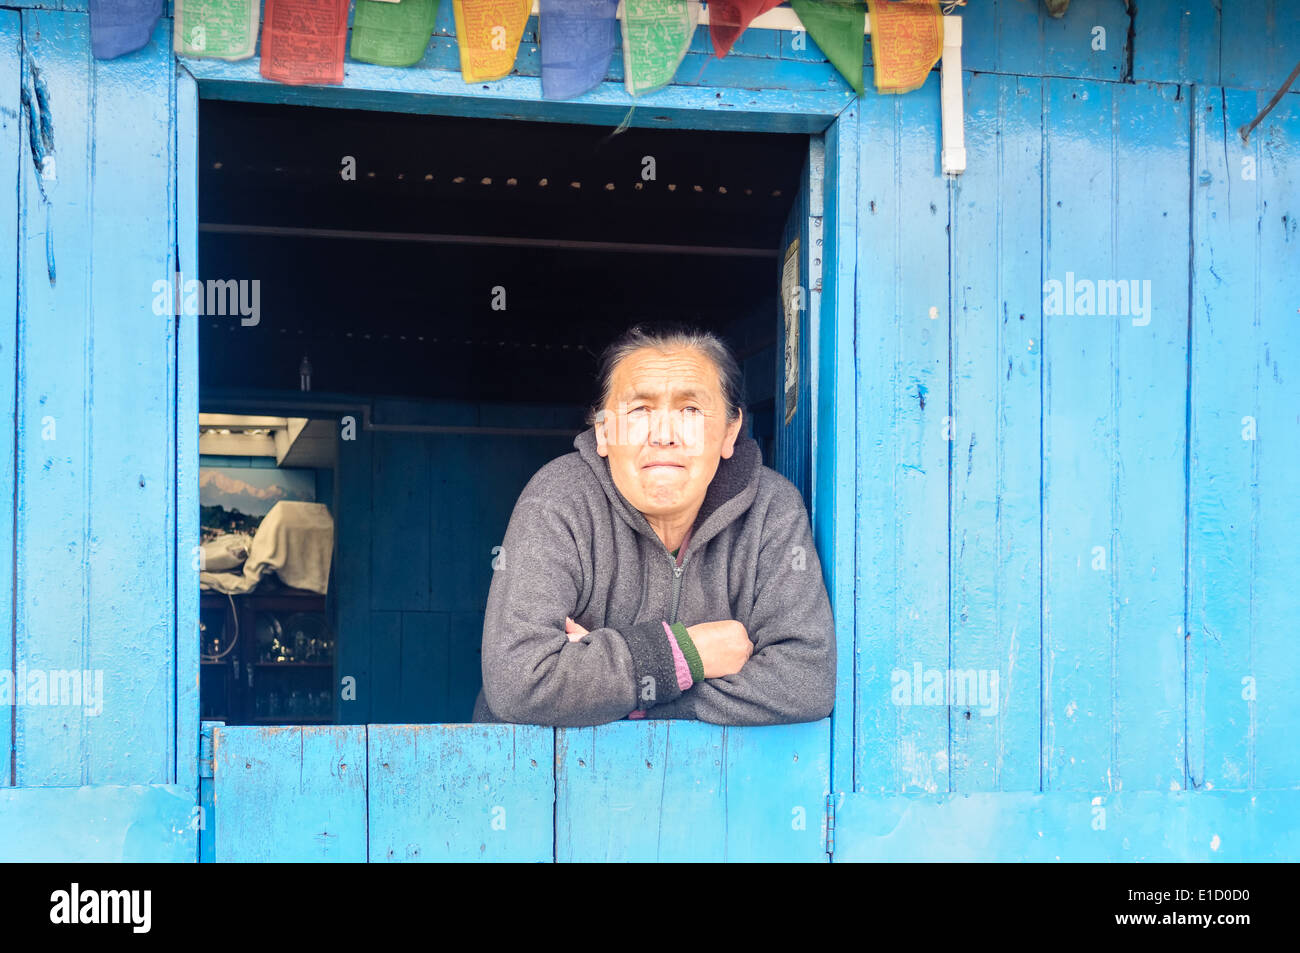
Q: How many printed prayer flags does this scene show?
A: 10